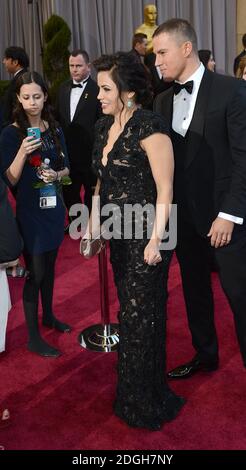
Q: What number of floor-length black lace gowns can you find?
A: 1